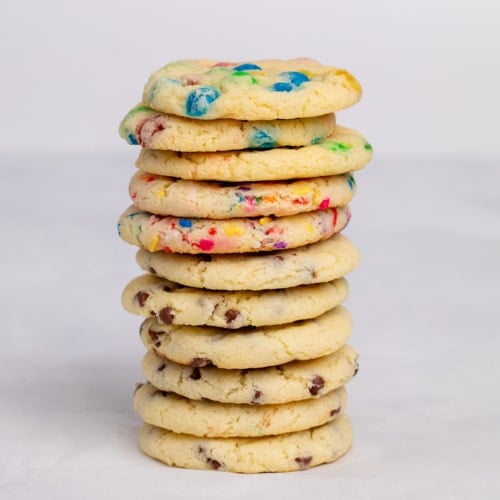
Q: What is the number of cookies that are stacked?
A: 11